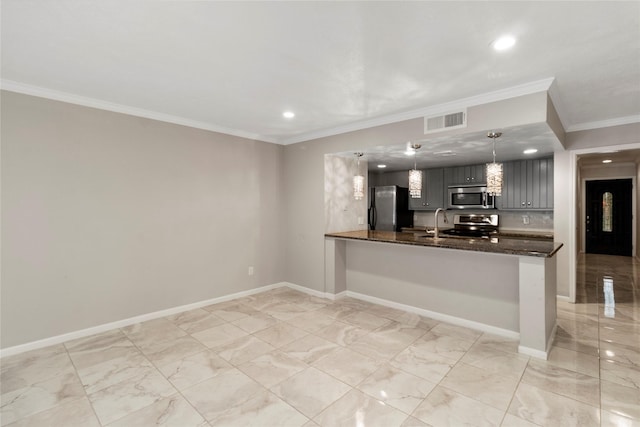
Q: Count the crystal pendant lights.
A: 3